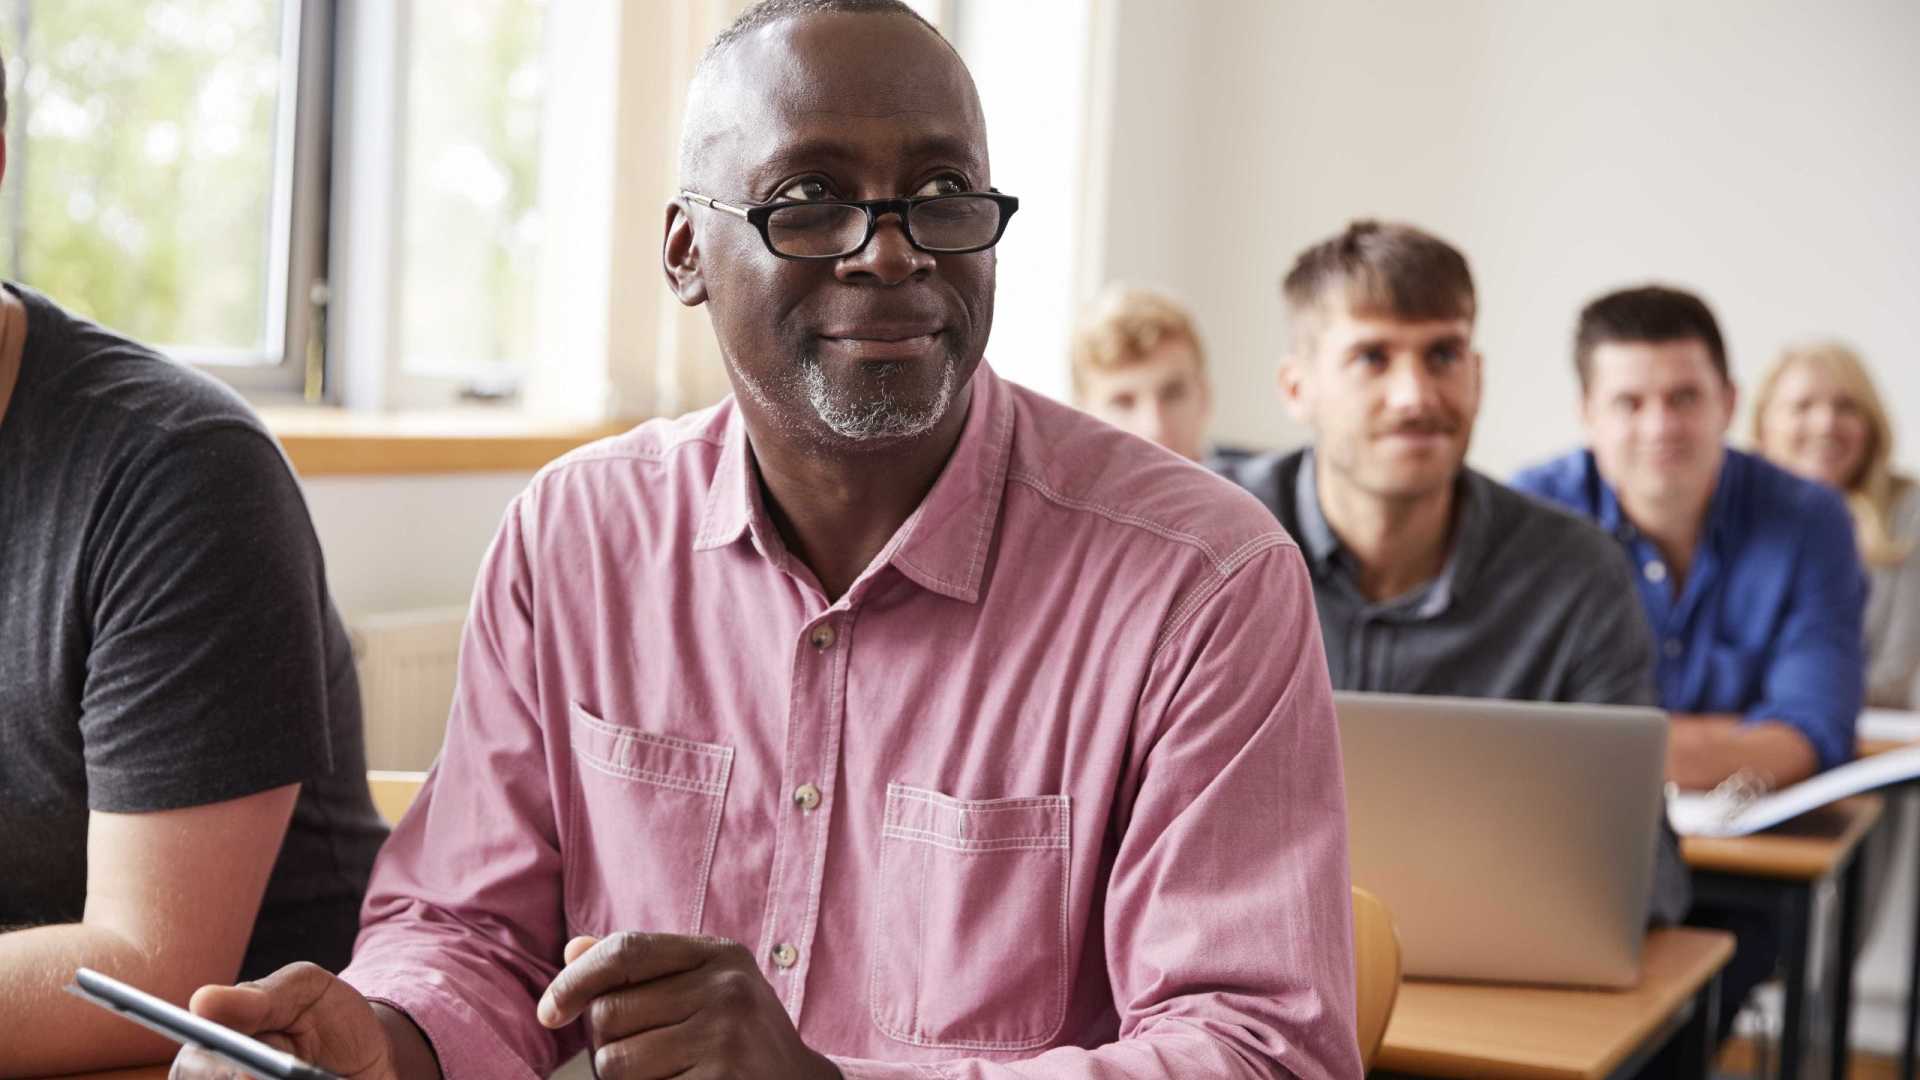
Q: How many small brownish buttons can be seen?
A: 3